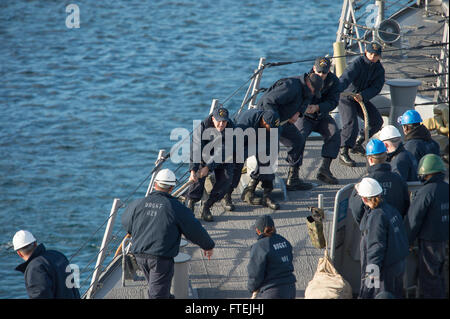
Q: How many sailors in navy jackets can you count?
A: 13